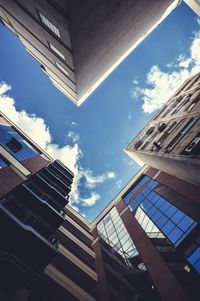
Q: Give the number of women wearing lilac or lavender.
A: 0